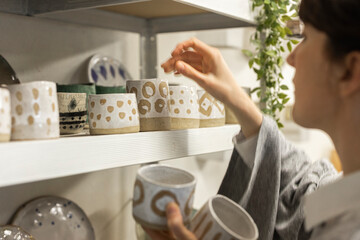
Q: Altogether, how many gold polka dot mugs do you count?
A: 4